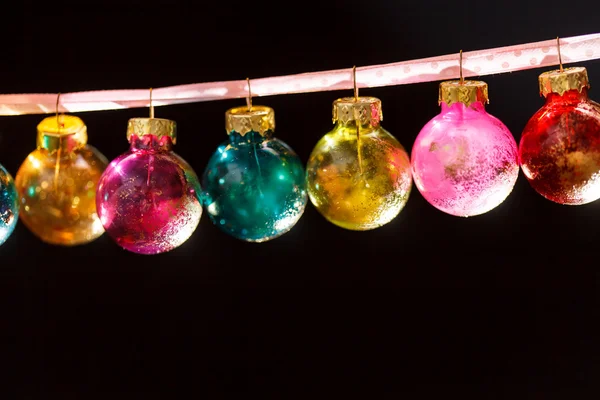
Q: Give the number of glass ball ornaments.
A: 7